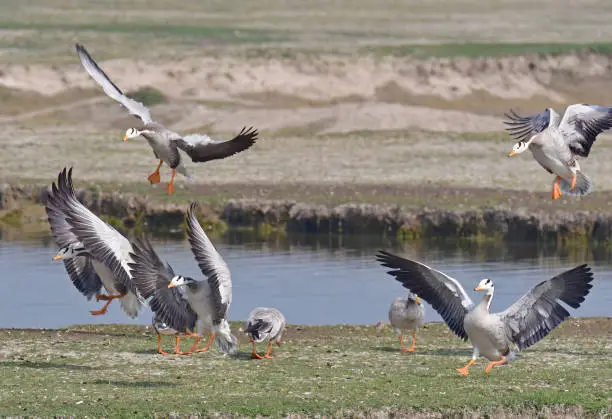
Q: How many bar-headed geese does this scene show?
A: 8